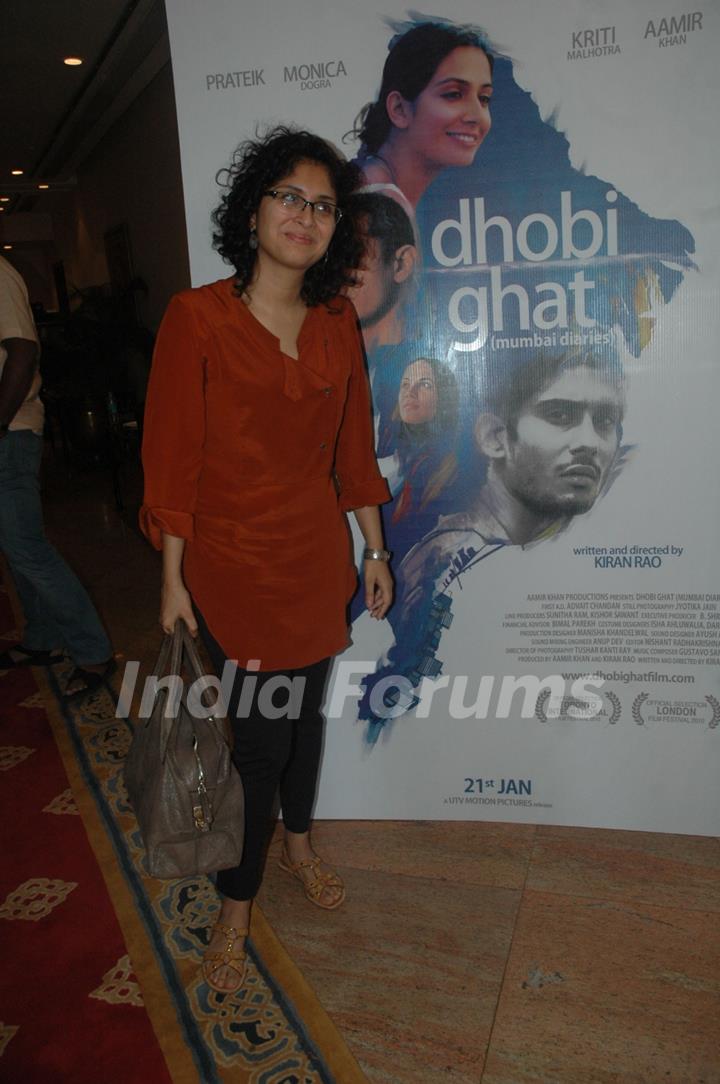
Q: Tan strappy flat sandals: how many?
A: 2